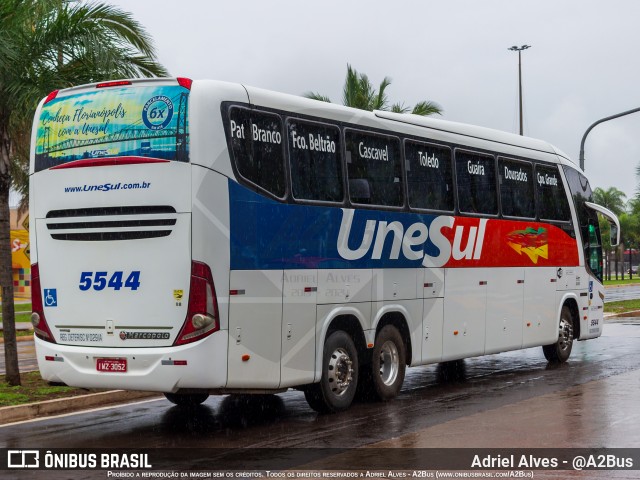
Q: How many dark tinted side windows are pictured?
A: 7